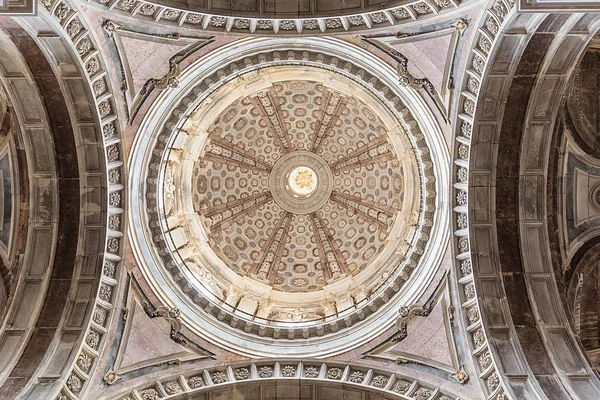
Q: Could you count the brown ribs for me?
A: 8